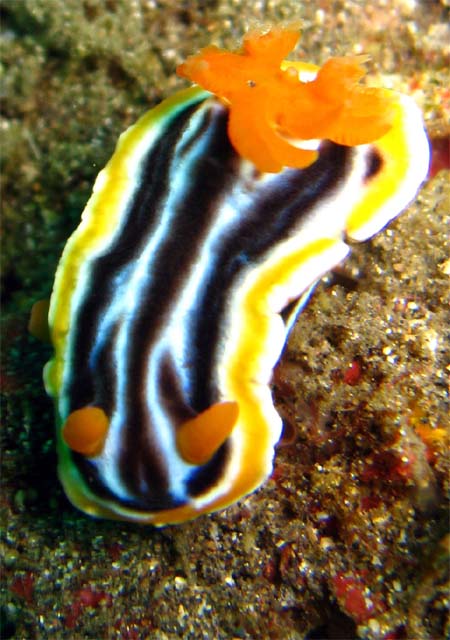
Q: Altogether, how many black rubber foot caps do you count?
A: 0